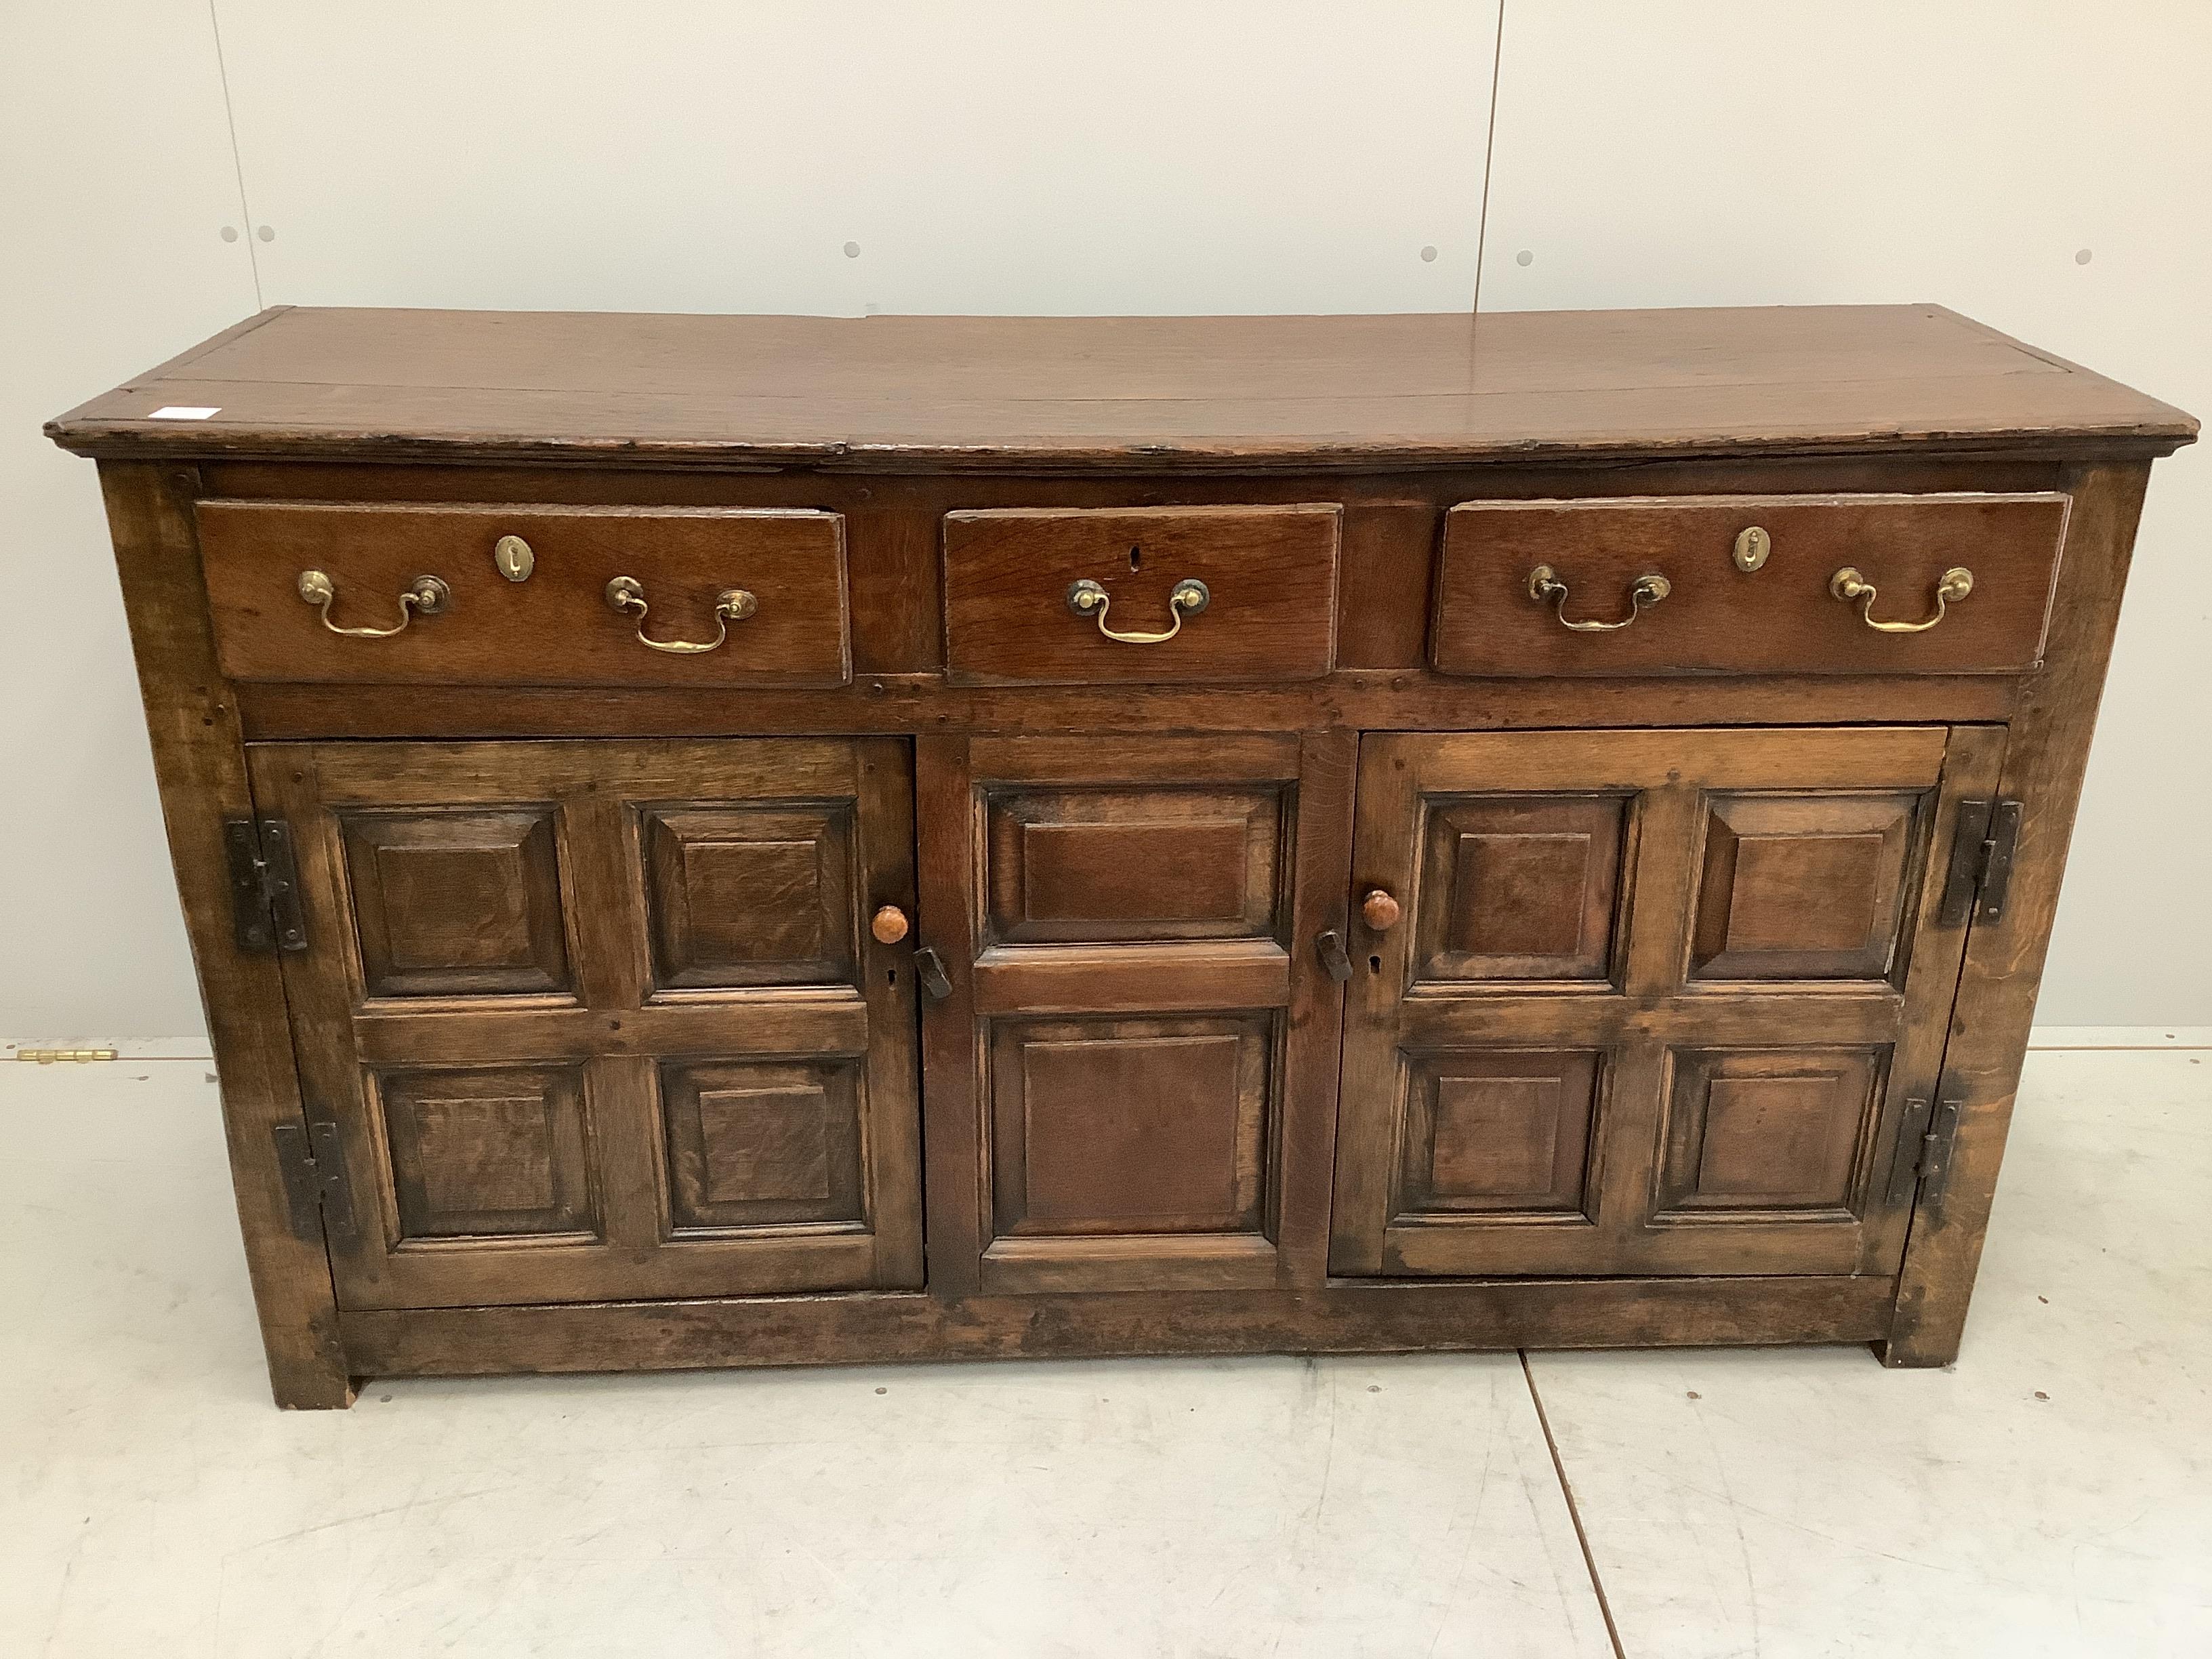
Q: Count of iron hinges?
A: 4